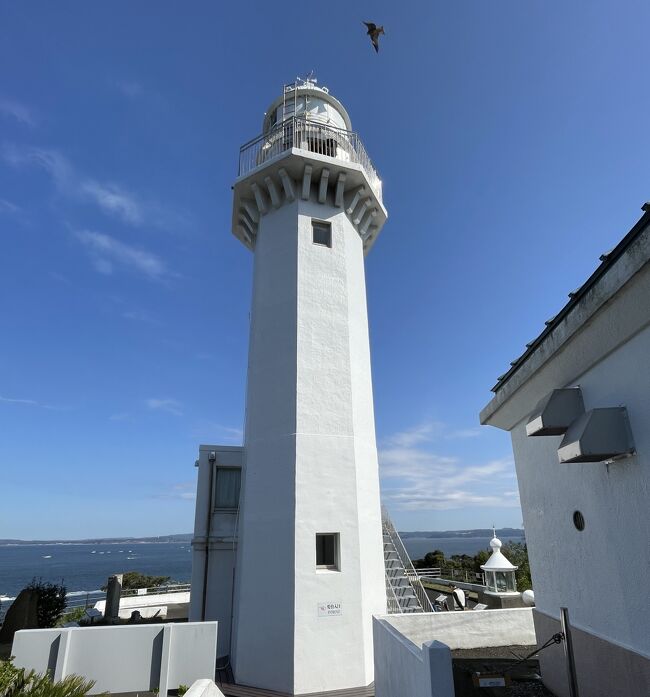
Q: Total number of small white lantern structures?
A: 1